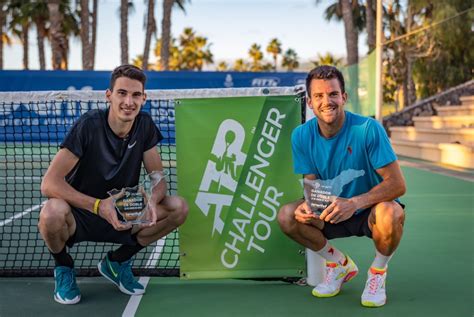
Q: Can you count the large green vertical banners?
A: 1